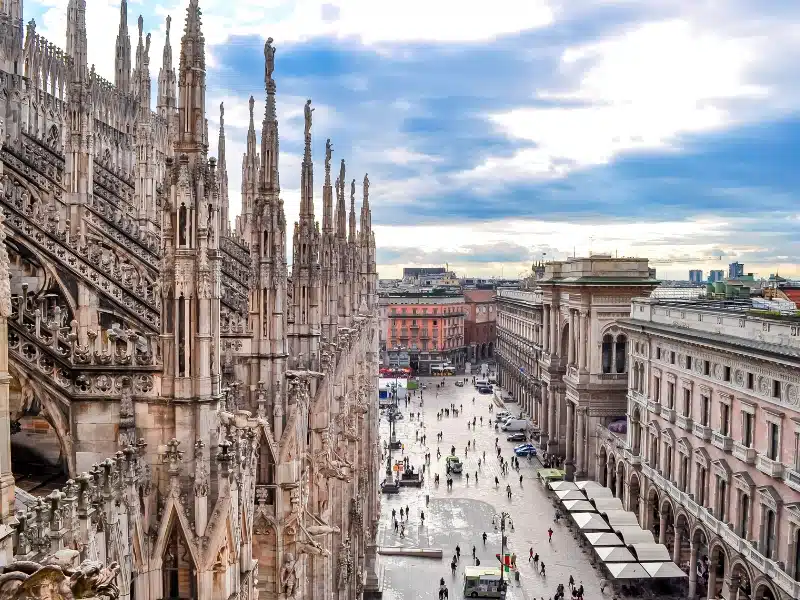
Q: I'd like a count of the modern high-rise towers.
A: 3